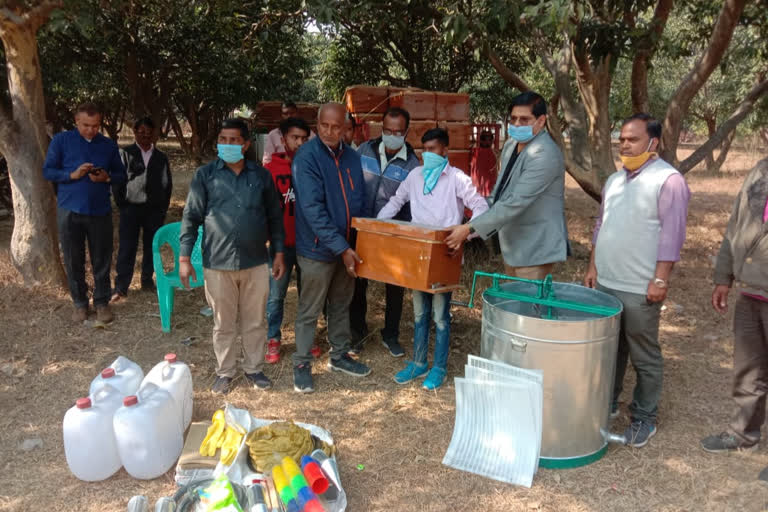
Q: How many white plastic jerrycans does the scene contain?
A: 4